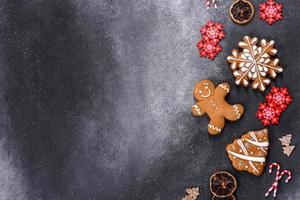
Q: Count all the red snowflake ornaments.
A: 5